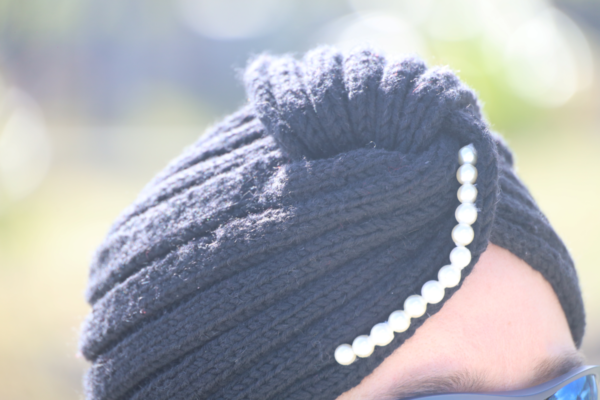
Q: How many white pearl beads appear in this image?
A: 13